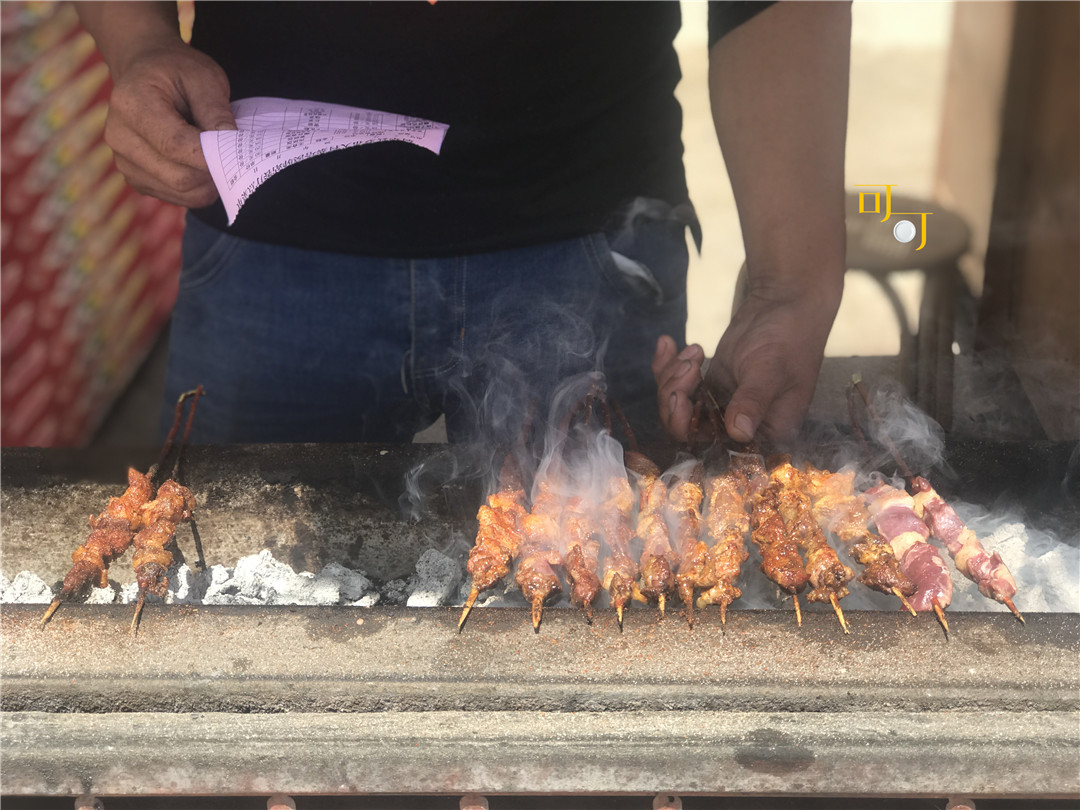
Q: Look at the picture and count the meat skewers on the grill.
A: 14